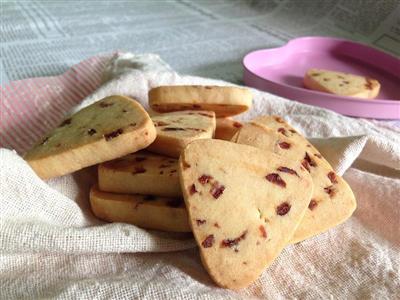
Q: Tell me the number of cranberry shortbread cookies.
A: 9